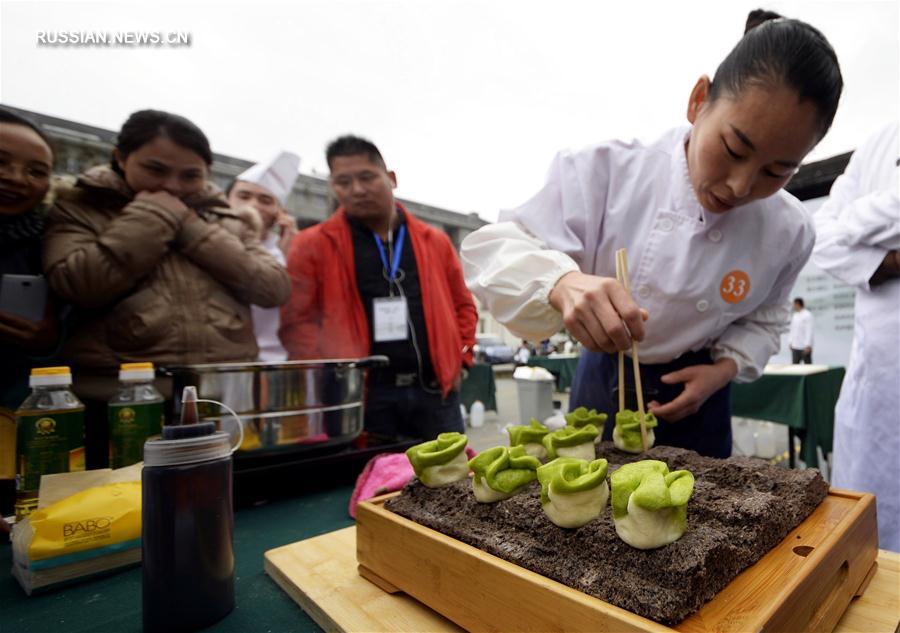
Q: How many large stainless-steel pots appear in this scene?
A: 1